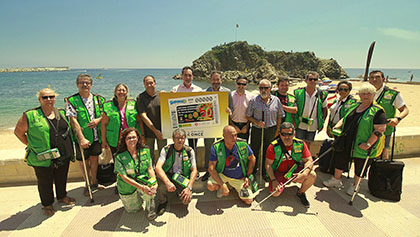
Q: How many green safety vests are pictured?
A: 12